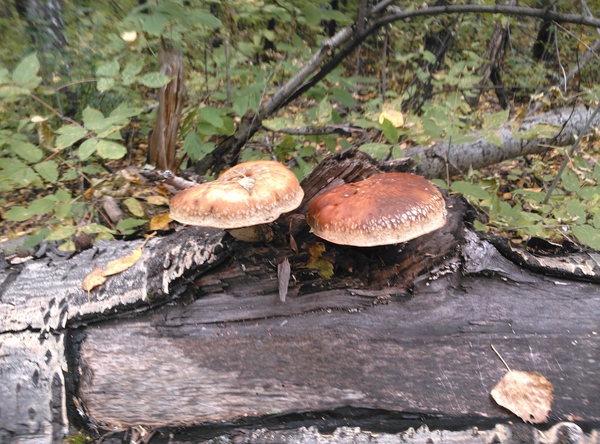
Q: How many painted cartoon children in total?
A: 0